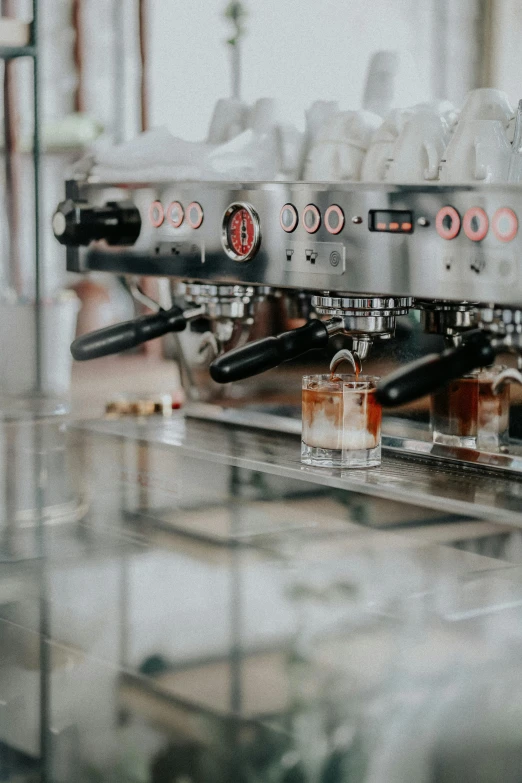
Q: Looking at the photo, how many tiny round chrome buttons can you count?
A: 2